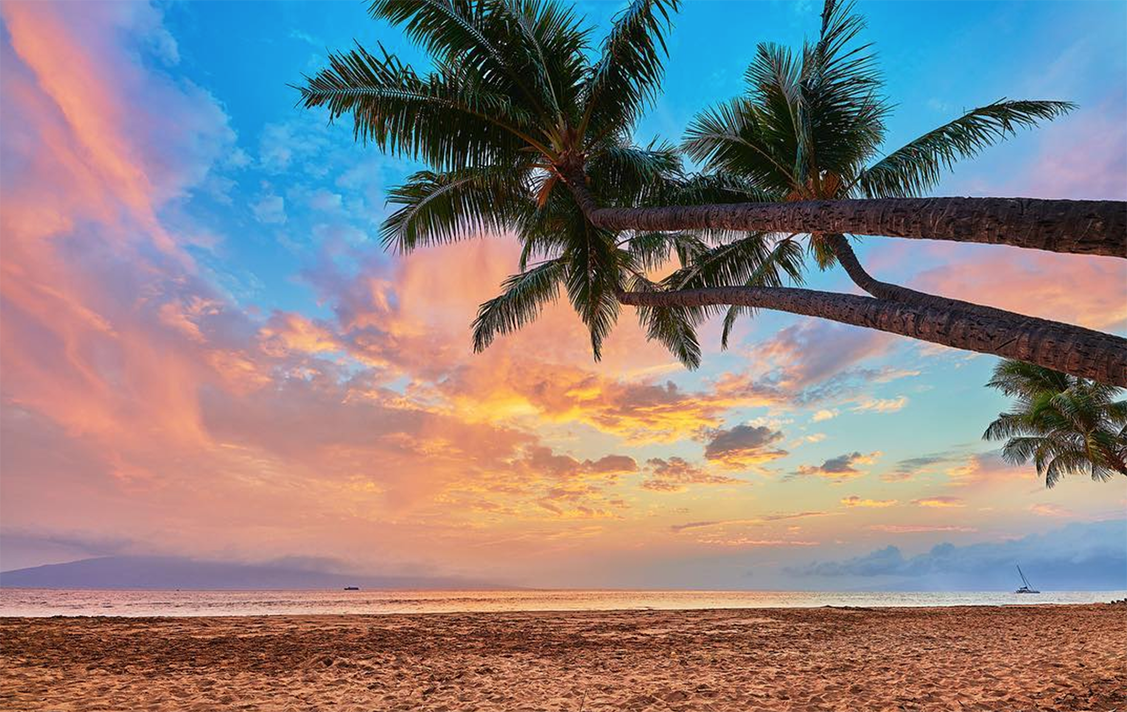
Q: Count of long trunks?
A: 3